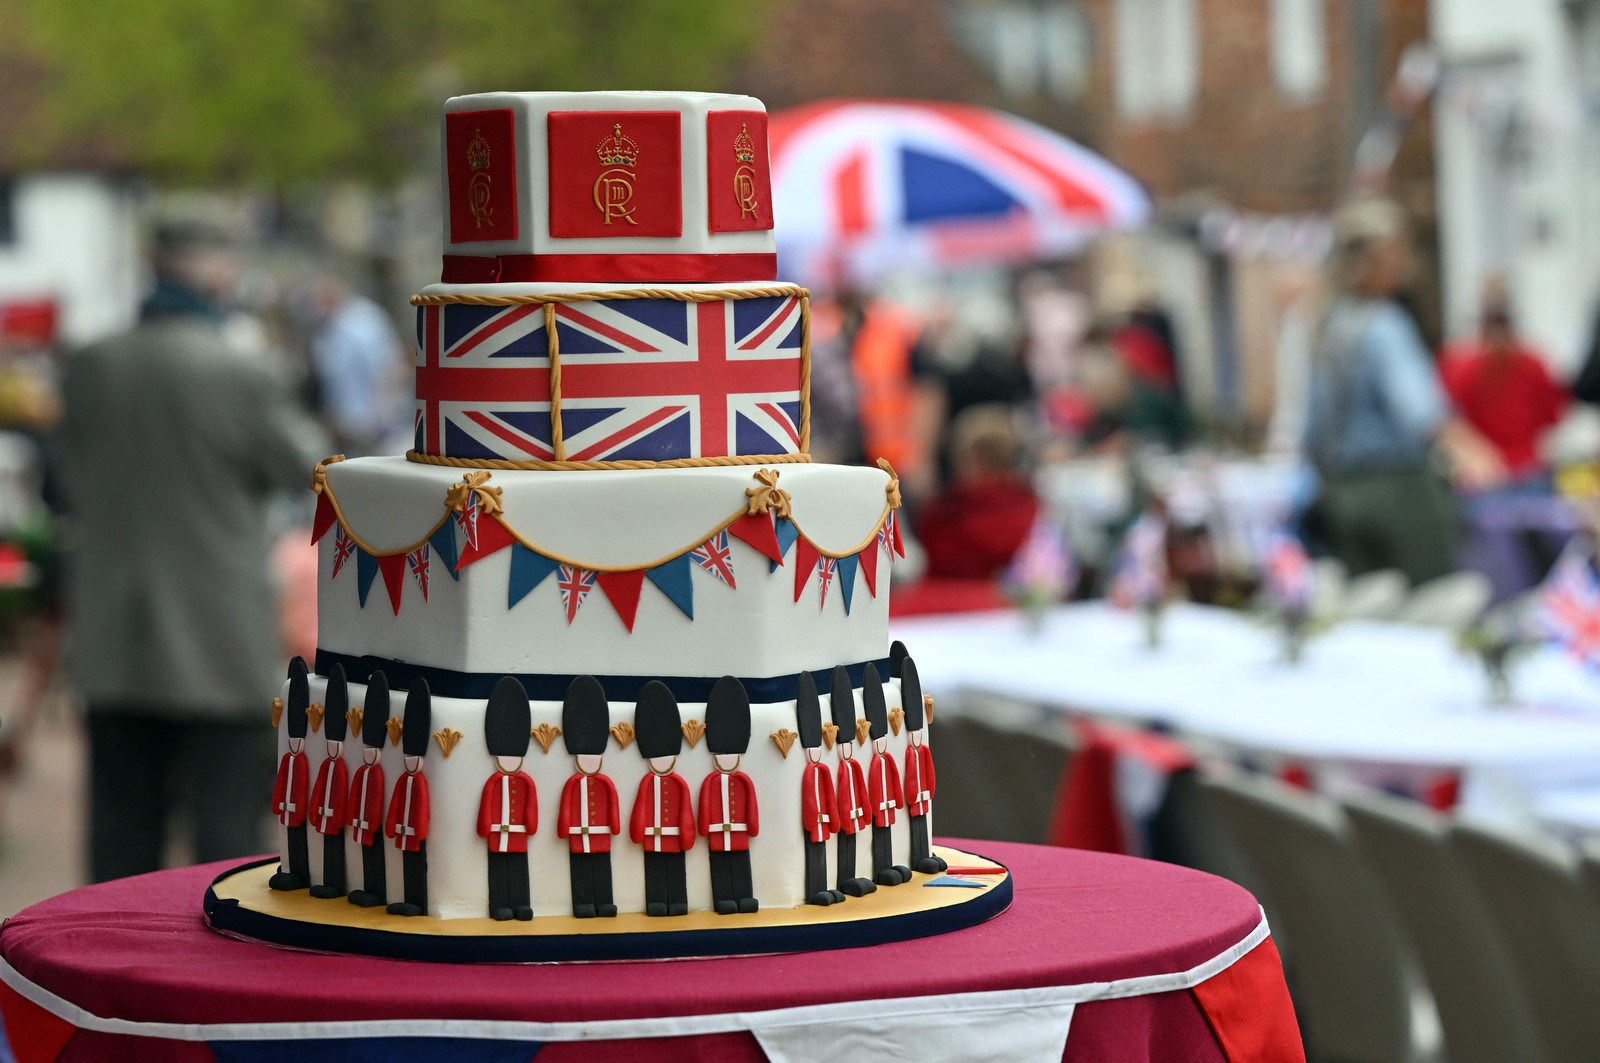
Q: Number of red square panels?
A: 3